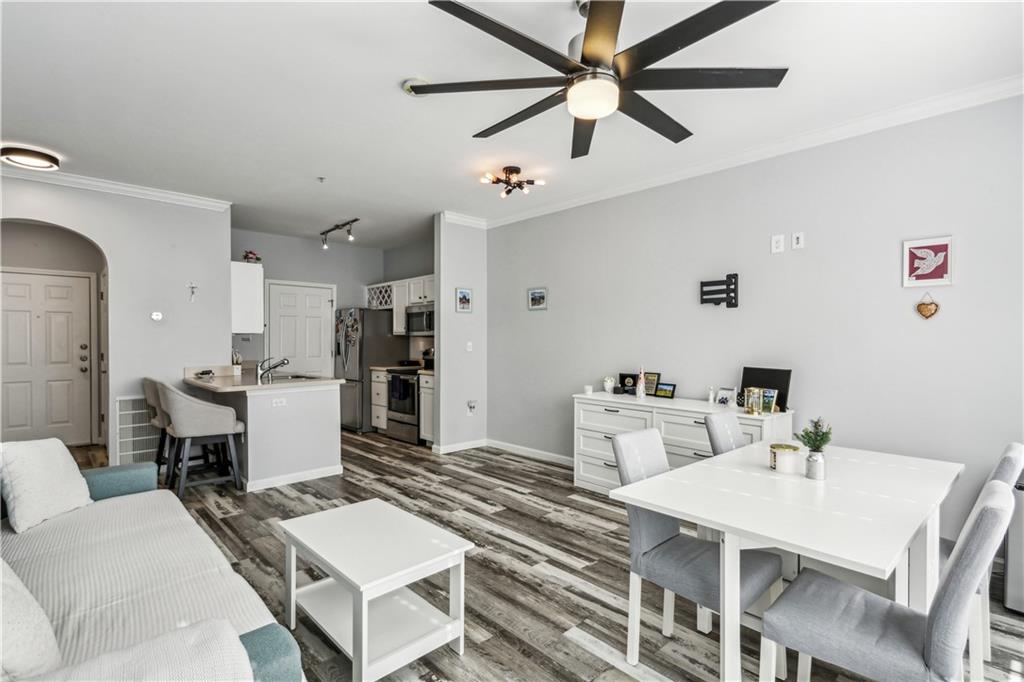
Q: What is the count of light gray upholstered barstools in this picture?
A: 2